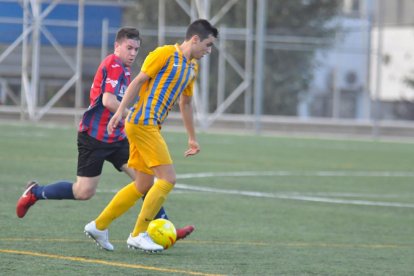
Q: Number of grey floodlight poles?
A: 2